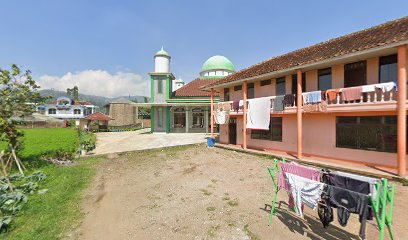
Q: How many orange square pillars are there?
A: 4